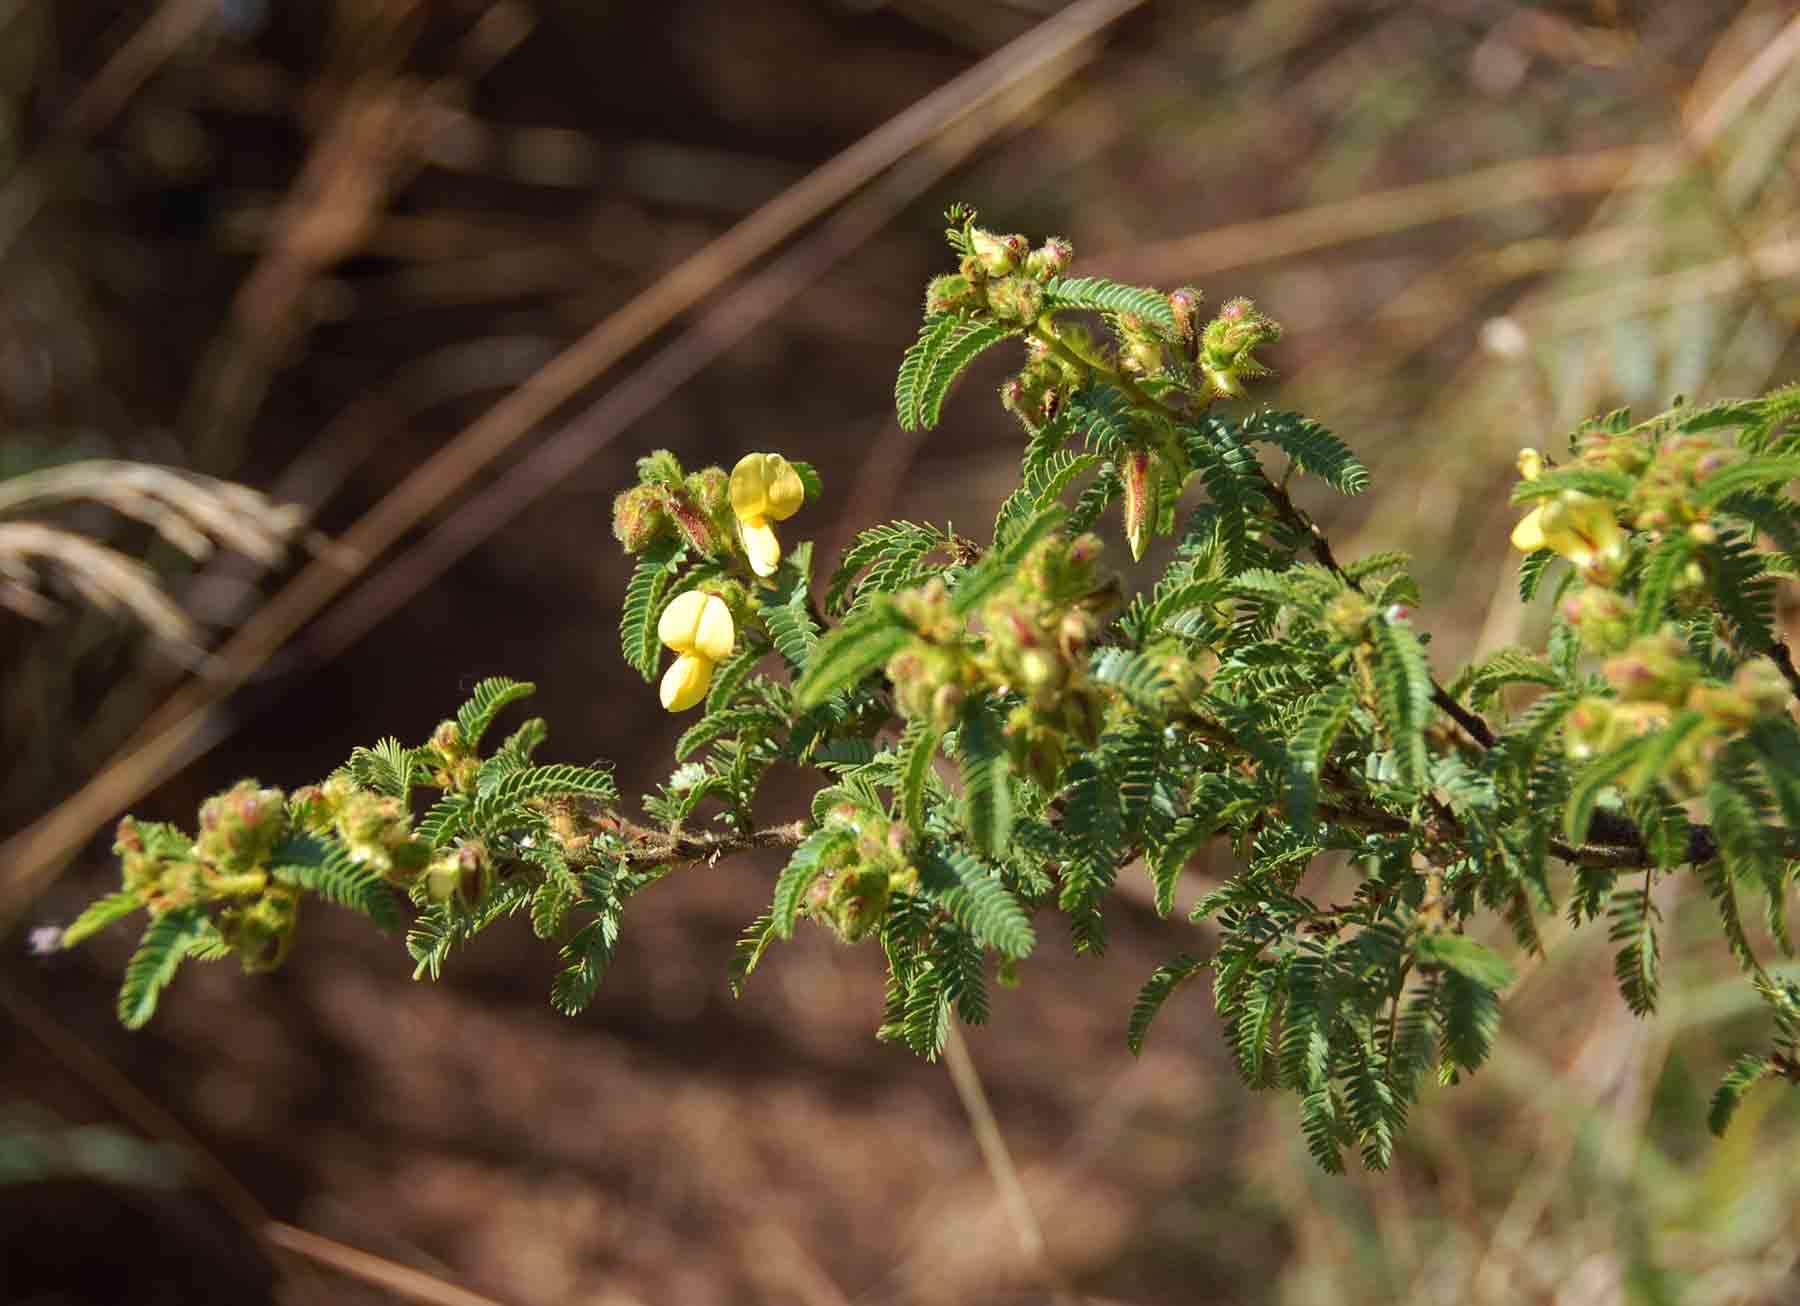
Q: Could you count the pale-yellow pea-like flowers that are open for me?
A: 3